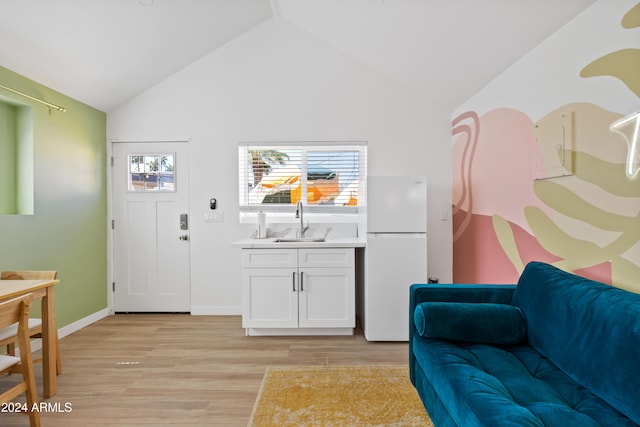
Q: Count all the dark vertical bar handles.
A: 2